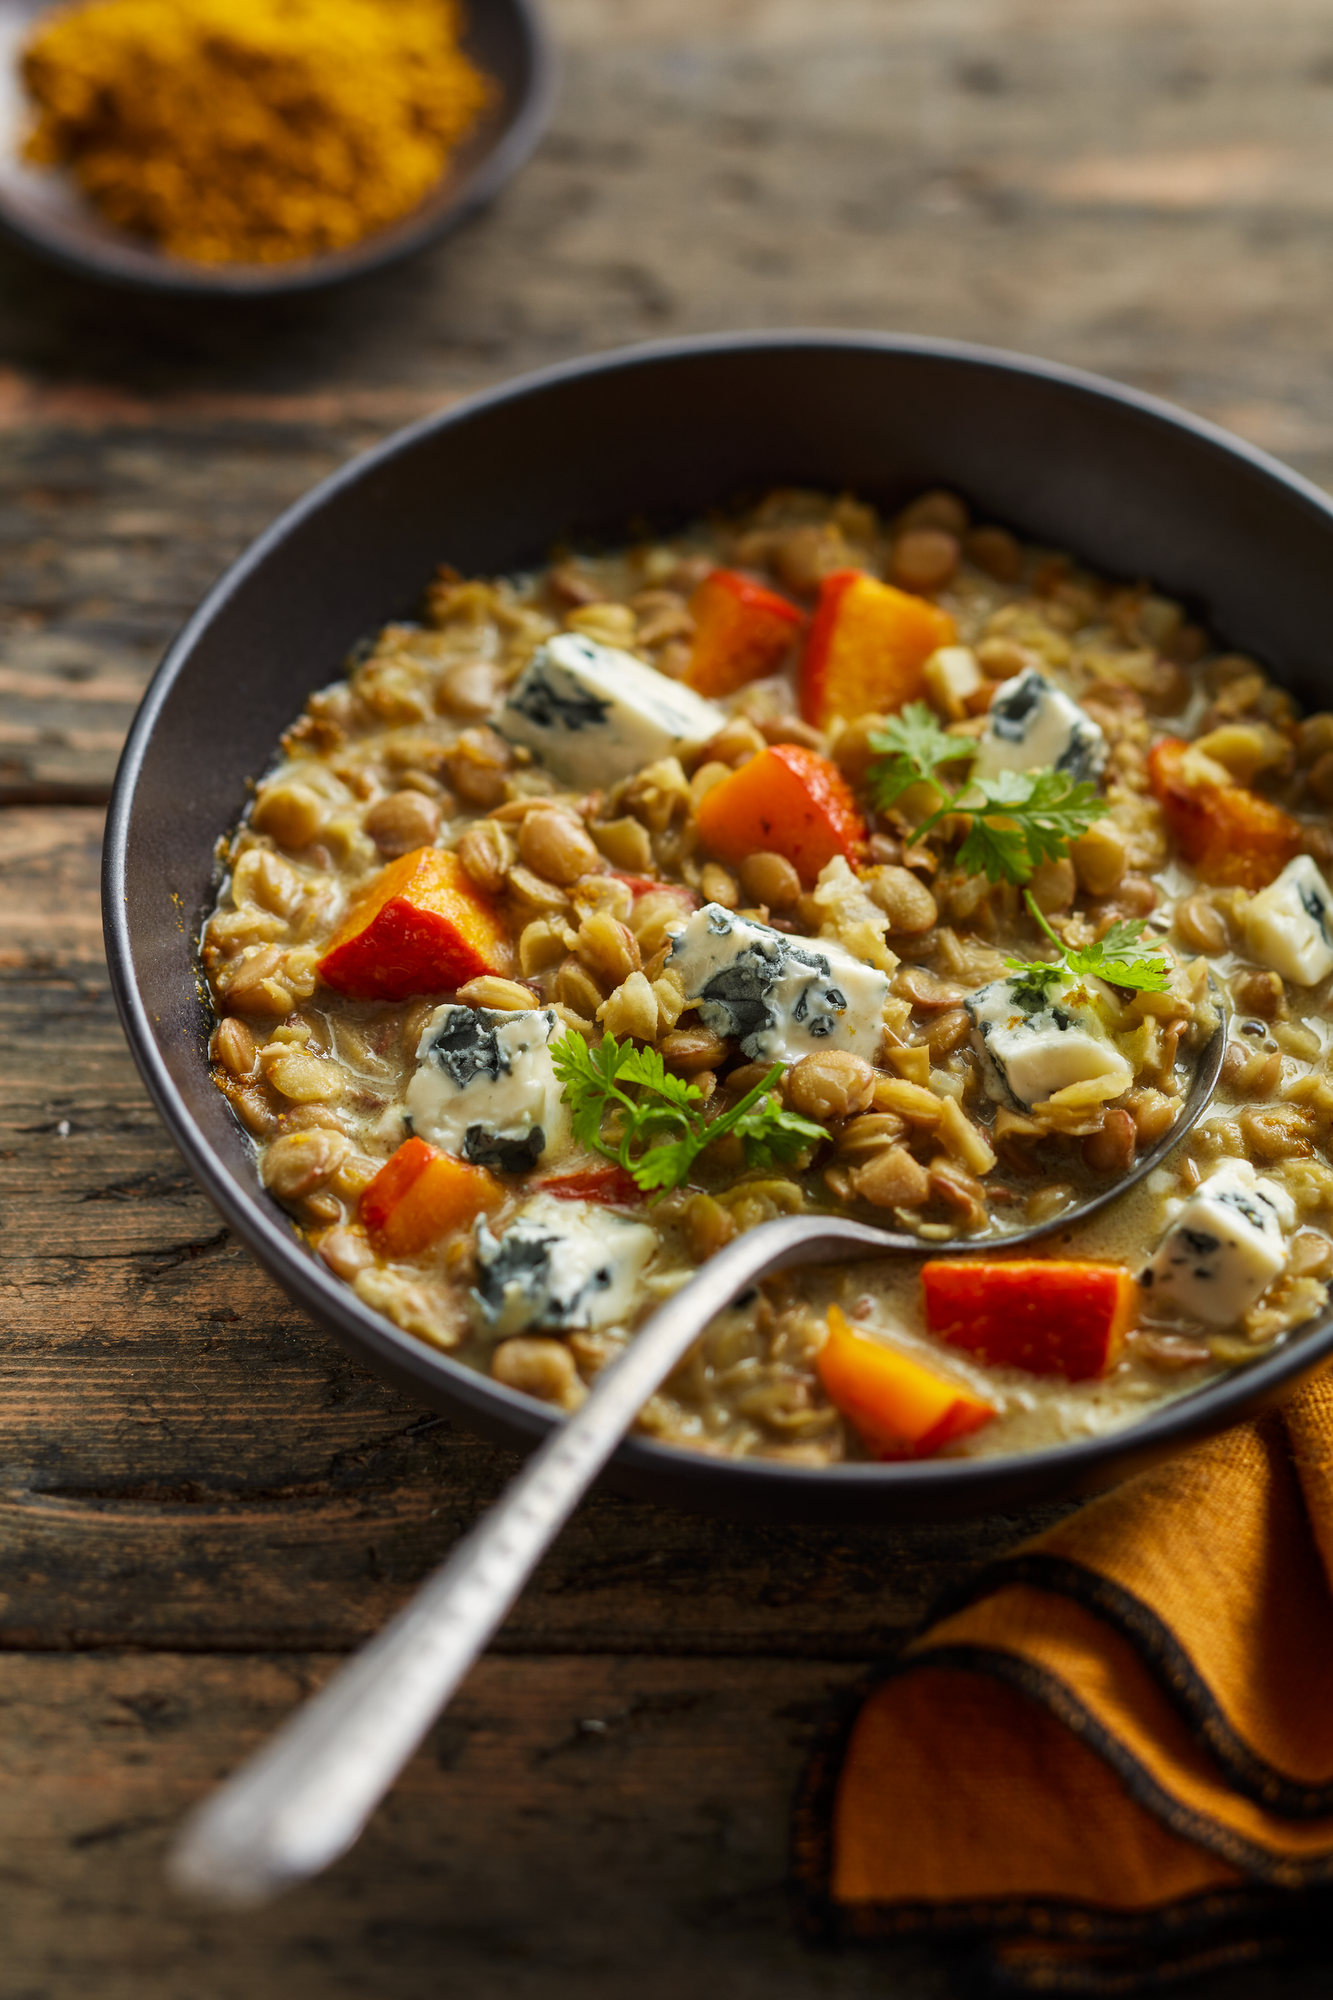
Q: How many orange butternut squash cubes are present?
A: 8